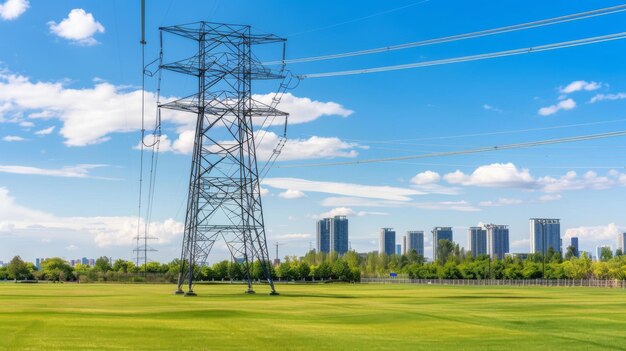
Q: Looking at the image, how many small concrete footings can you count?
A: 4